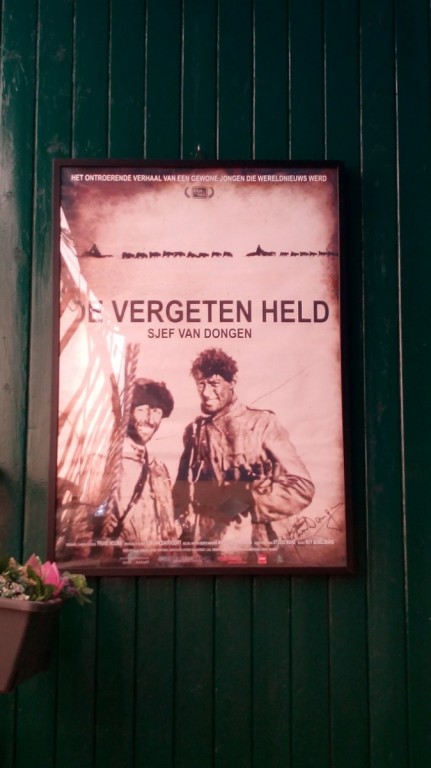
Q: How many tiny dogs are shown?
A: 15